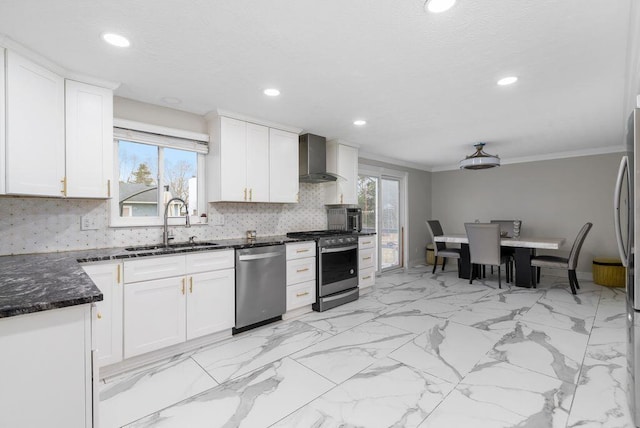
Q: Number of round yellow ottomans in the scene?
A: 2